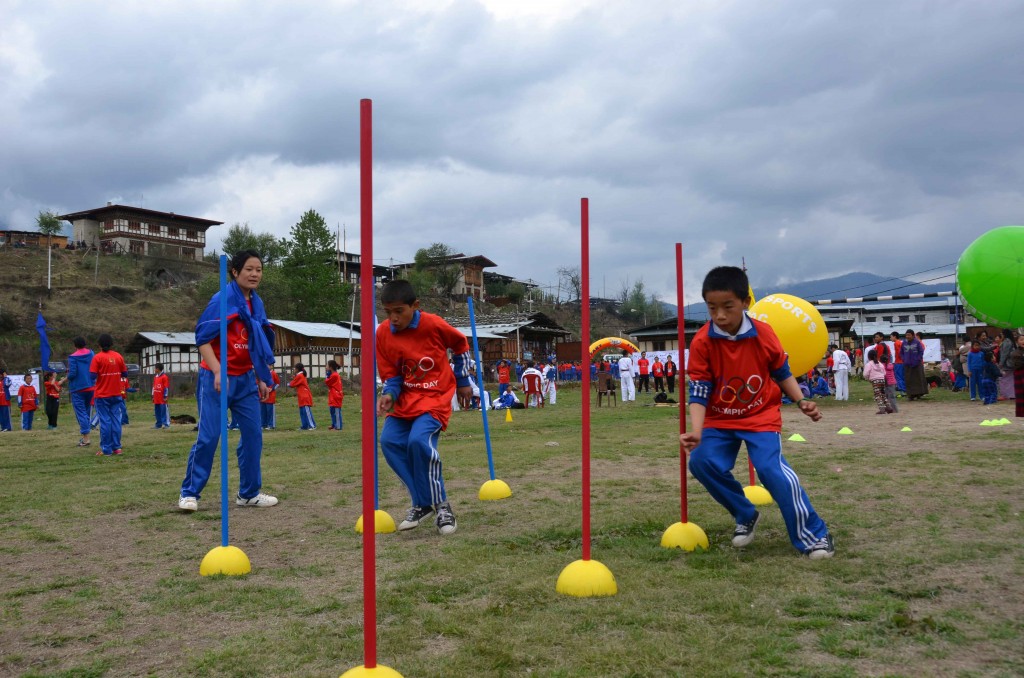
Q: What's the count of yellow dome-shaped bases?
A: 7